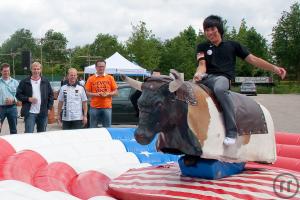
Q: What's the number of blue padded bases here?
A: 1